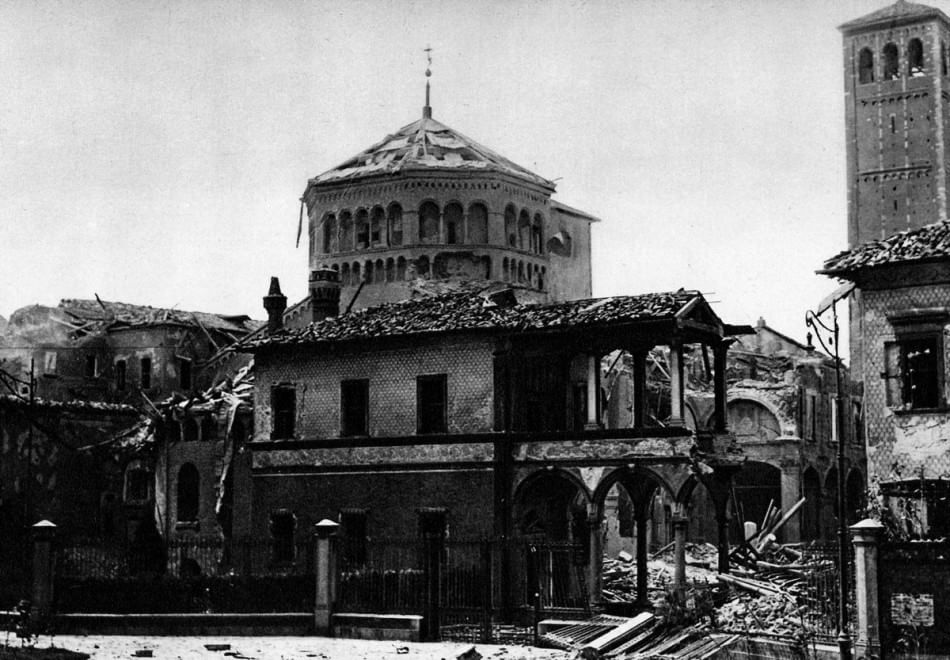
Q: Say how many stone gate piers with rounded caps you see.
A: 3